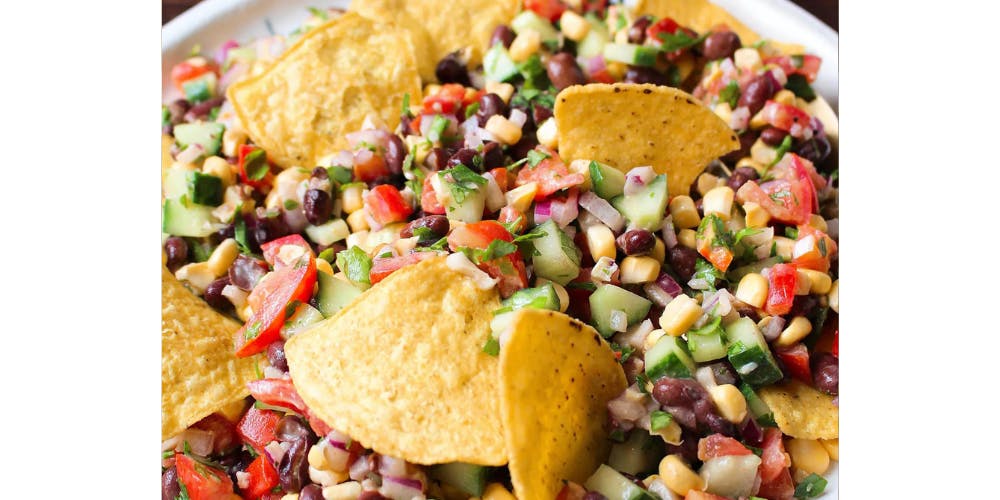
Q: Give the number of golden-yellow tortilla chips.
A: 8